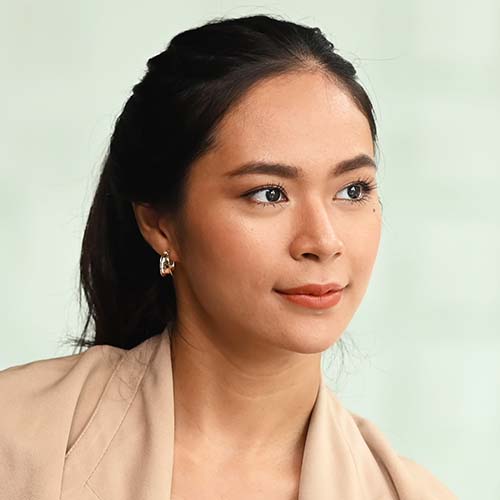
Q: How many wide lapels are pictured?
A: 2